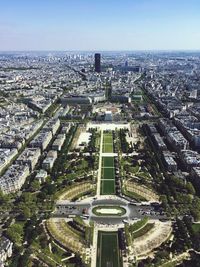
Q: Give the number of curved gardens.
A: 4